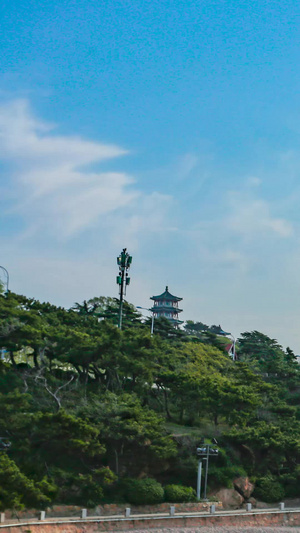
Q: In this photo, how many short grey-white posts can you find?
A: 8